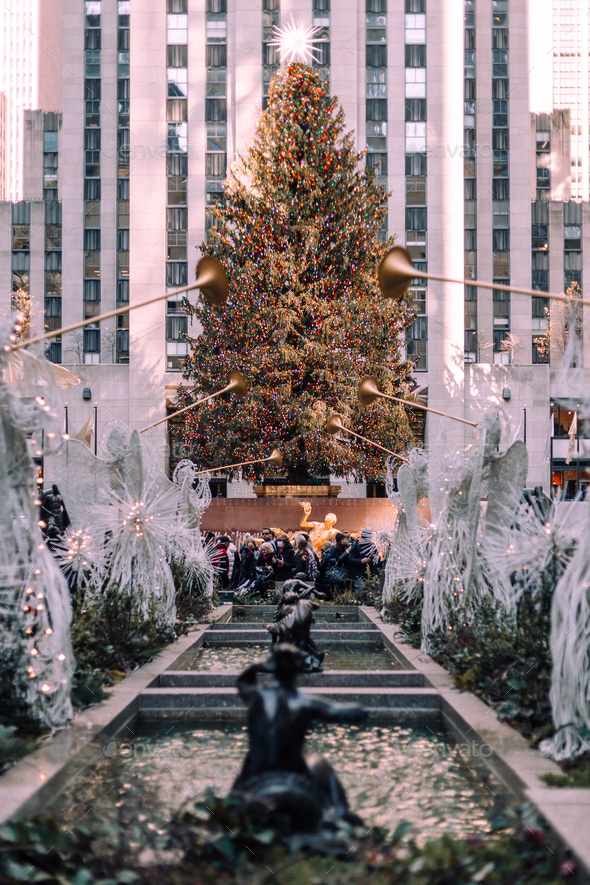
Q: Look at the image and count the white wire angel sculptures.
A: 6